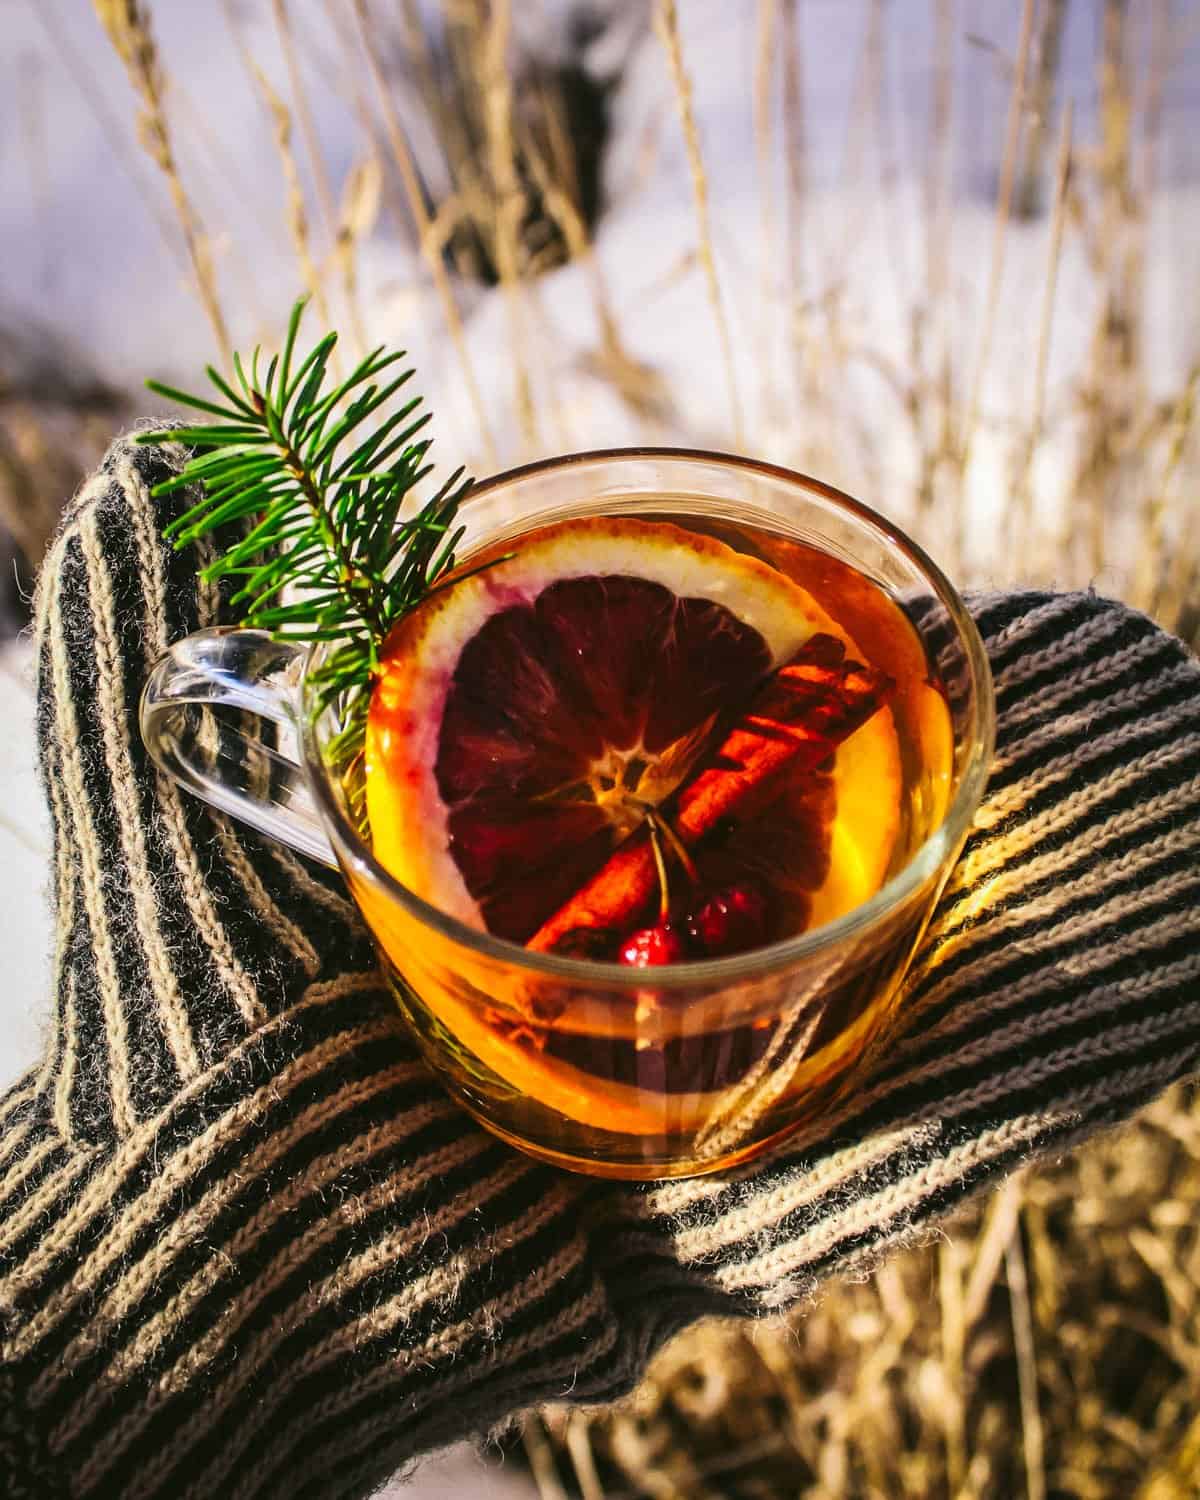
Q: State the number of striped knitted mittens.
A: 1